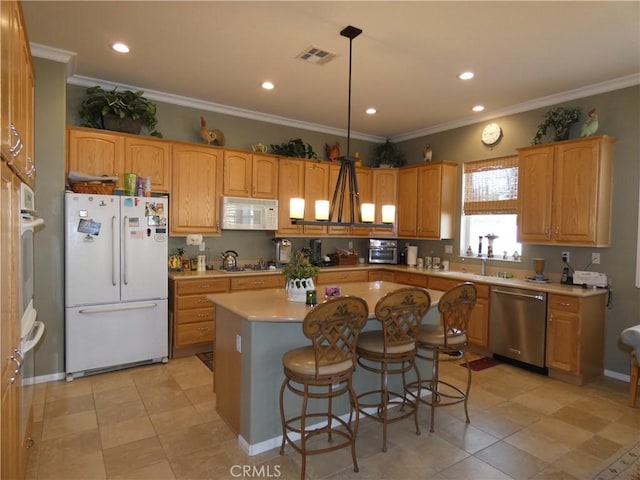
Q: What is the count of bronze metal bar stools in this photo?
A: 3